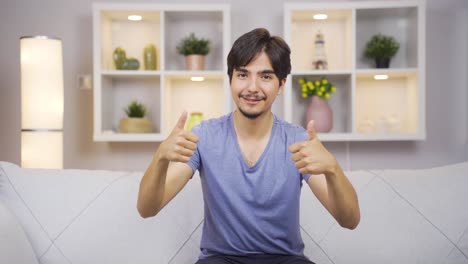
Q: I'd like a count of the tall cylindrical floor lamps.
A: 1